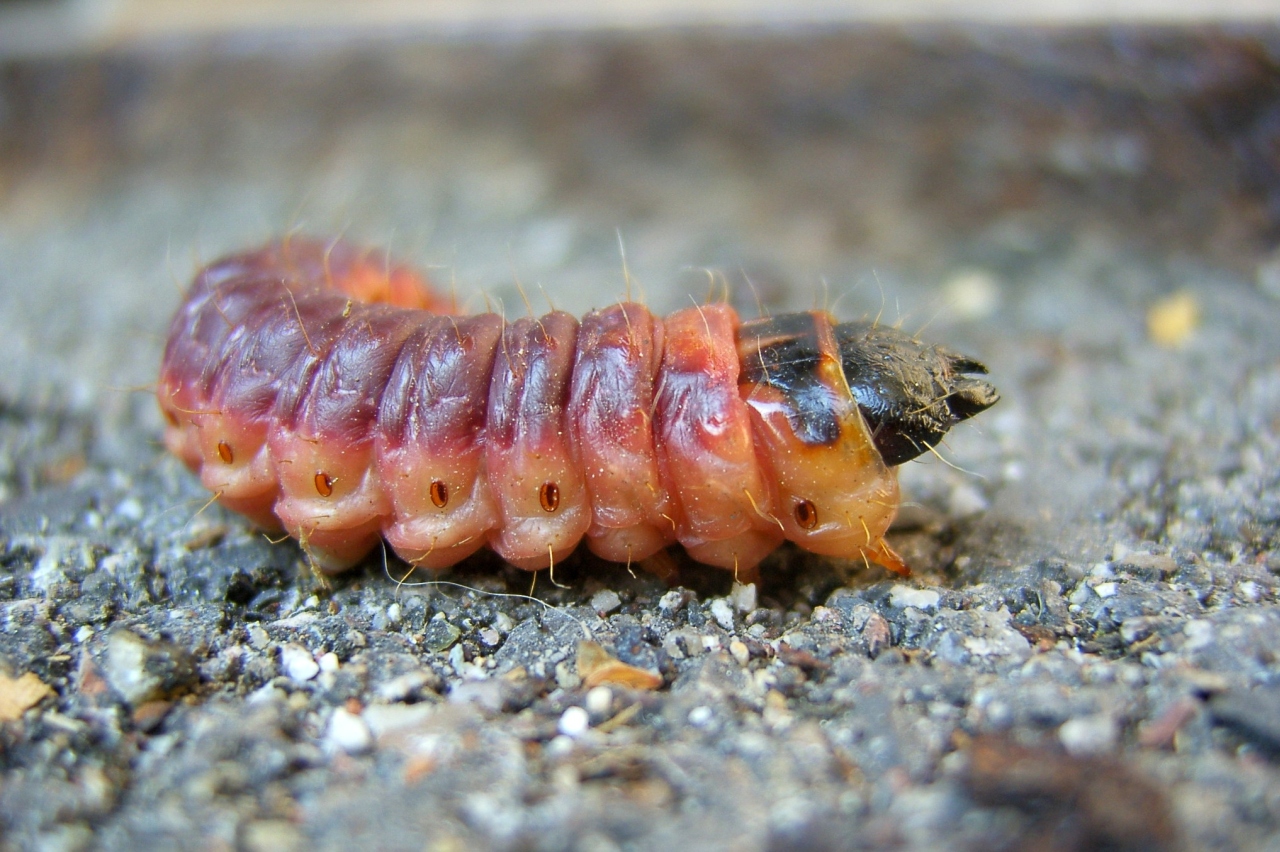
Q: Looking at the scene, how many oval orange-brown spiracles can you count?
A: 5